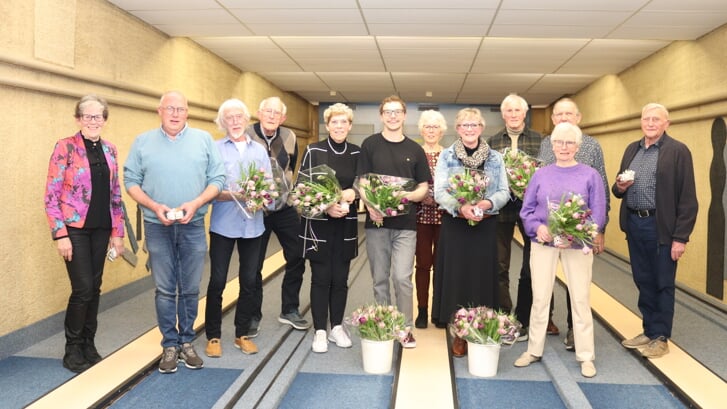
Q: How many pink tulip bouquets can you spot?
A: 8